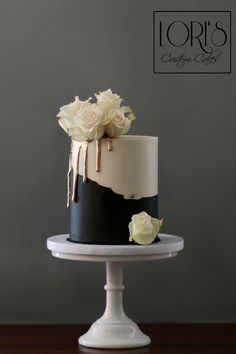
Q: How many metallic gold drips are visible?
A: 5